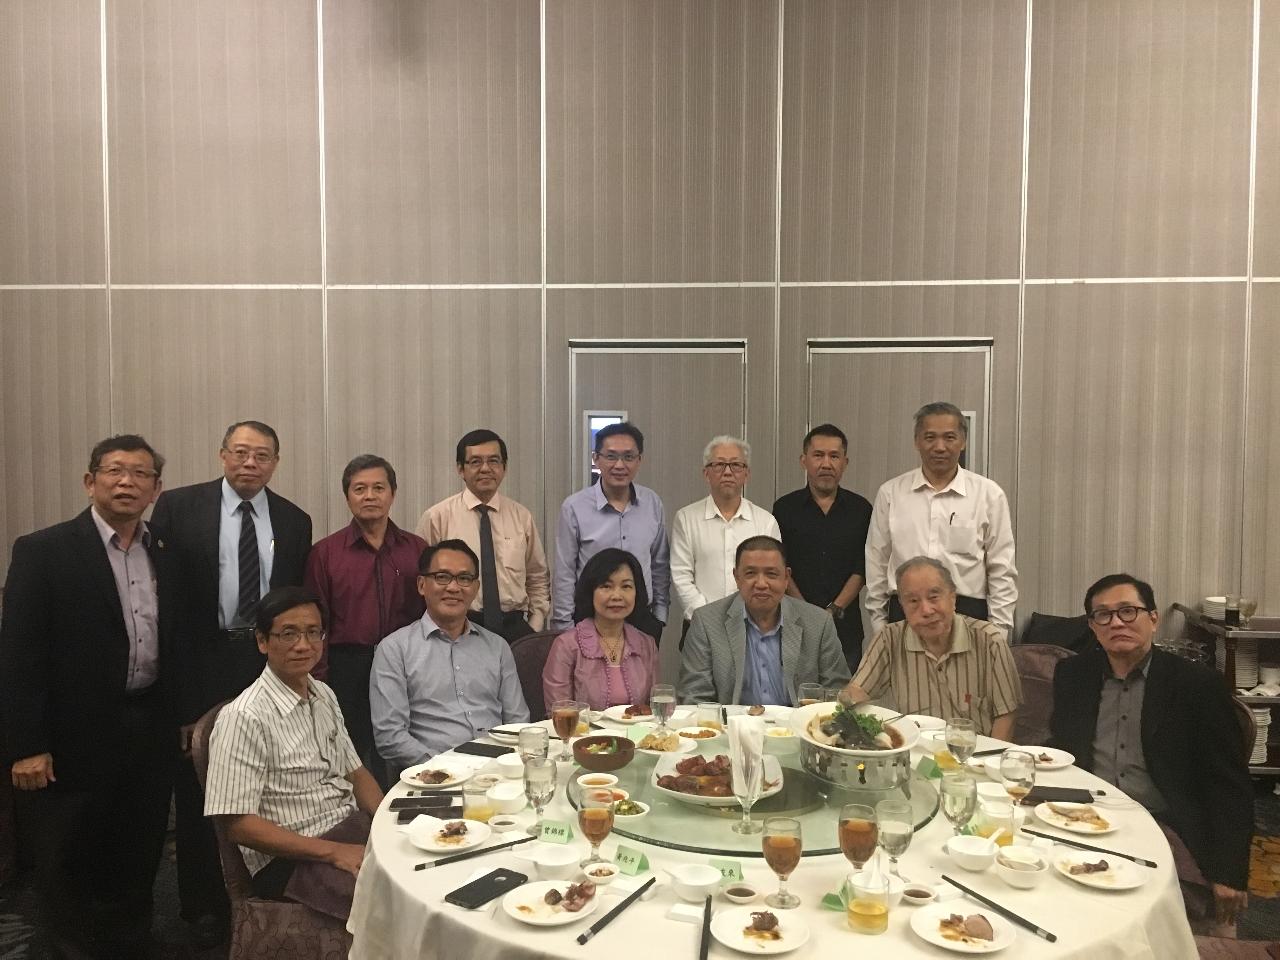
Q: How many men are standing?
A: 8